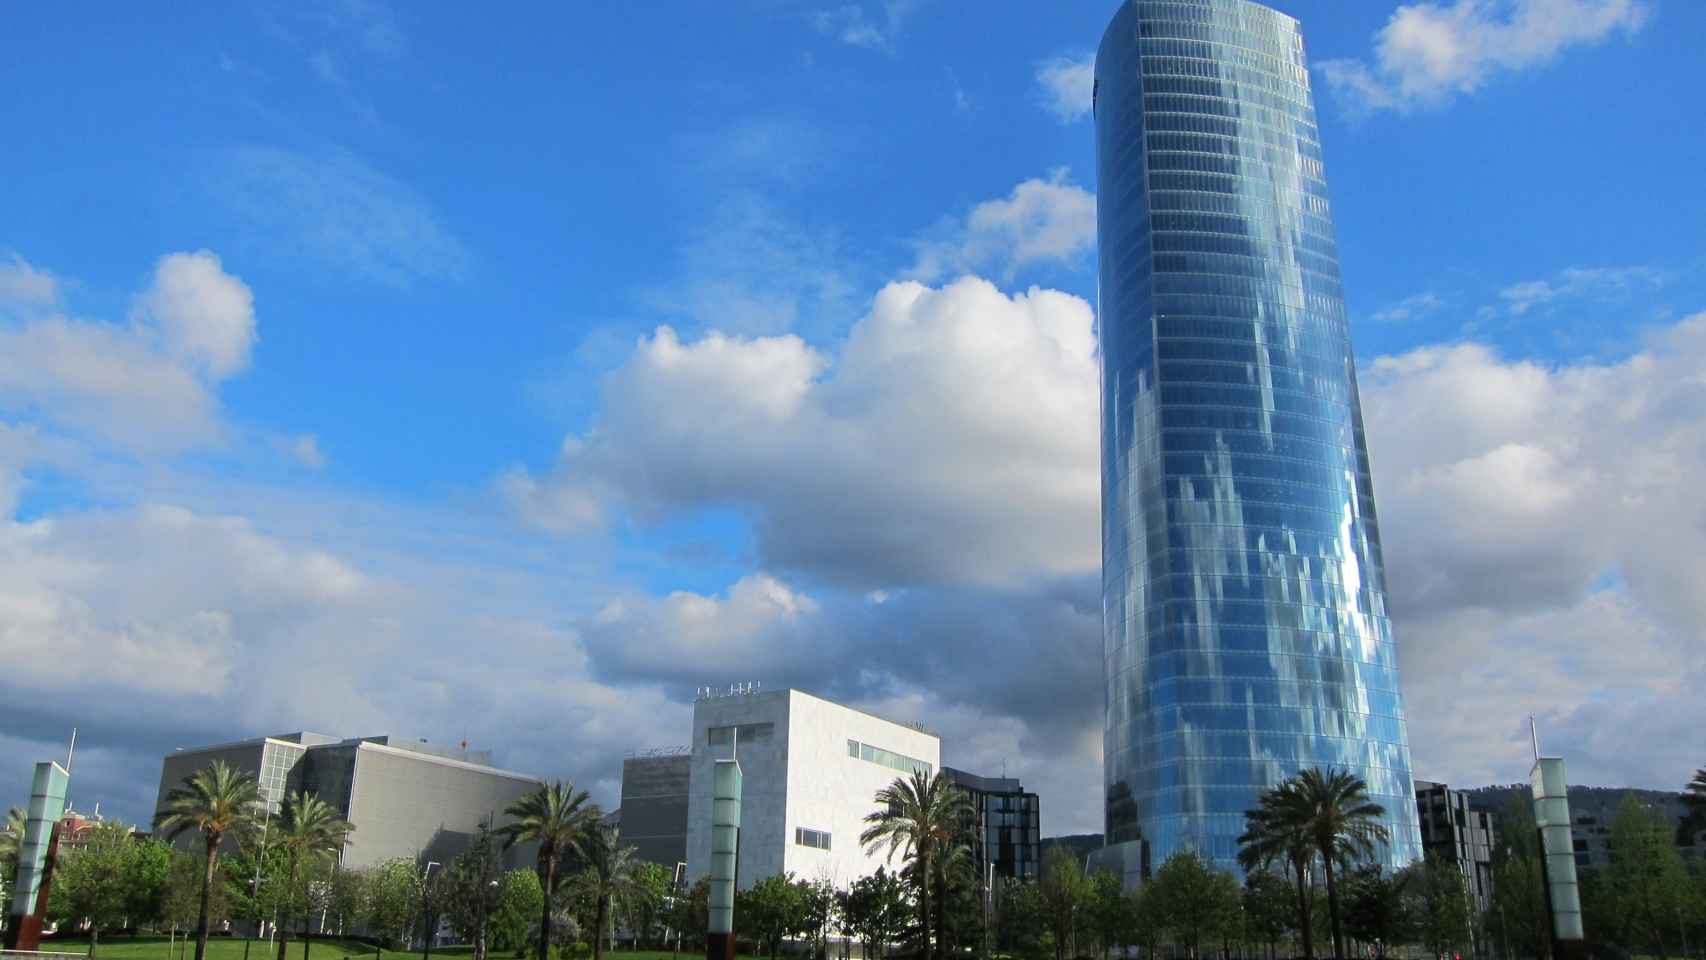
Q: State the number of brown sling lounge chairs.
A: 0